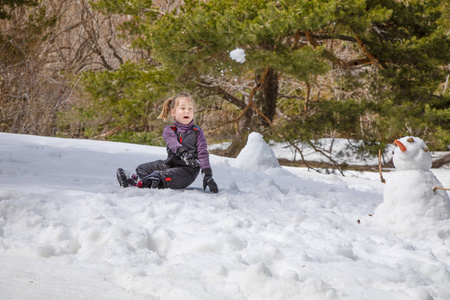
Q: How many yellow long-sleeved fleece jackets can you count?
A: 0